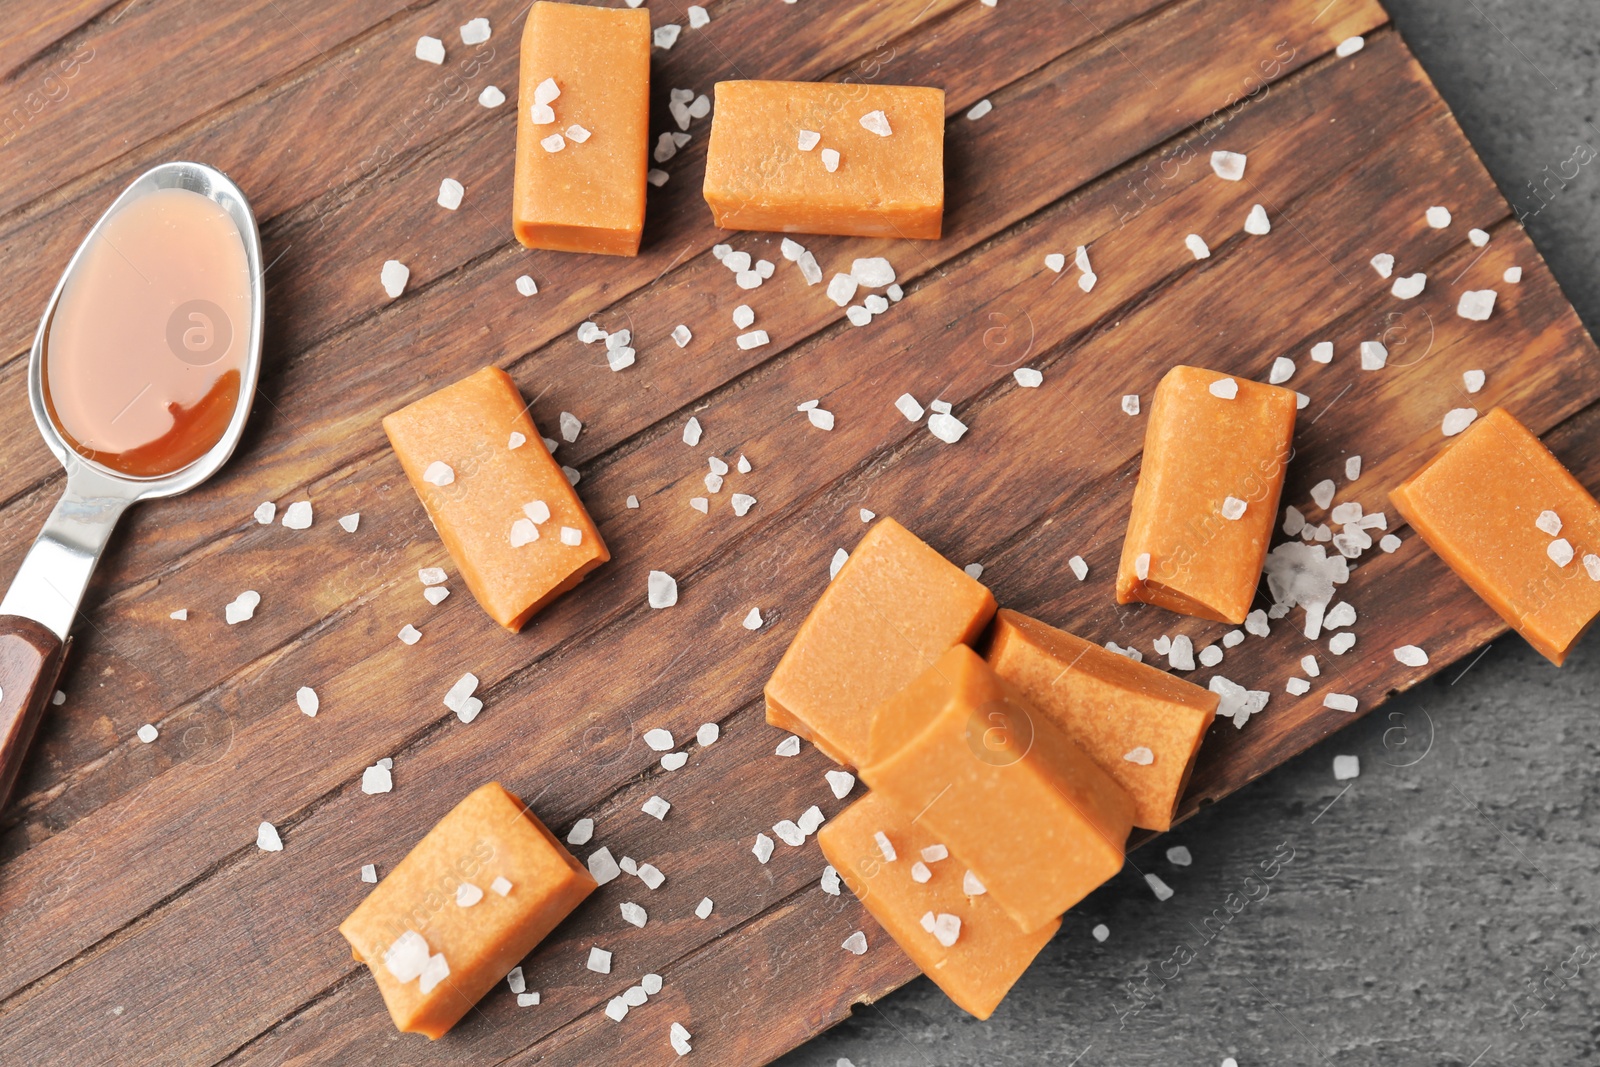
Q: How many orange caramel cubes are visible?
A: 10